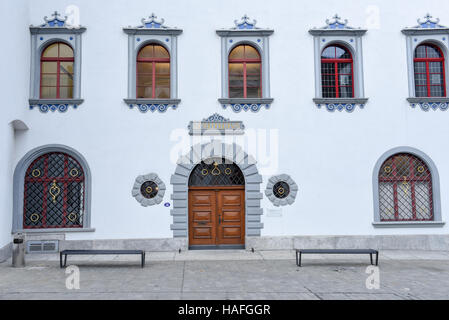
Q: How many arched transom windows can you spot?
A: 1